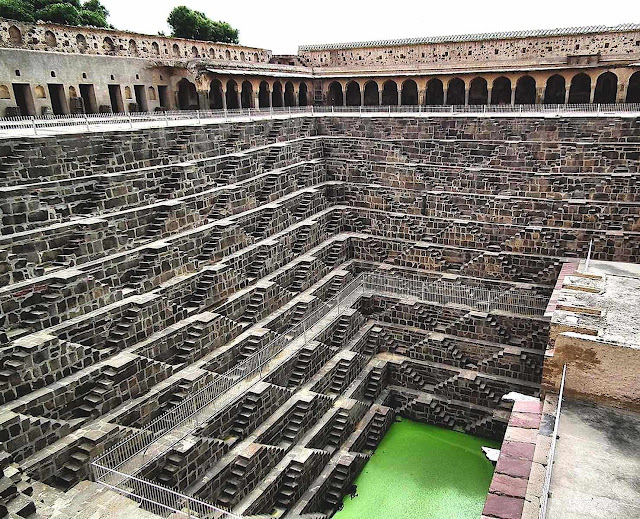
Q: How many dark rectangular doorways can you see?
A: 6